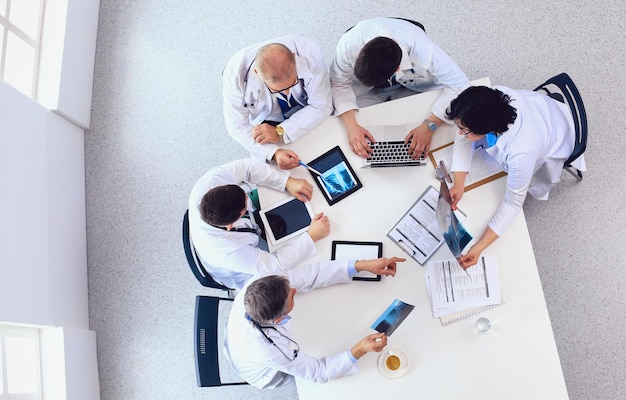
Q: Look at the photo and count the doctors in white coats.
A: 5